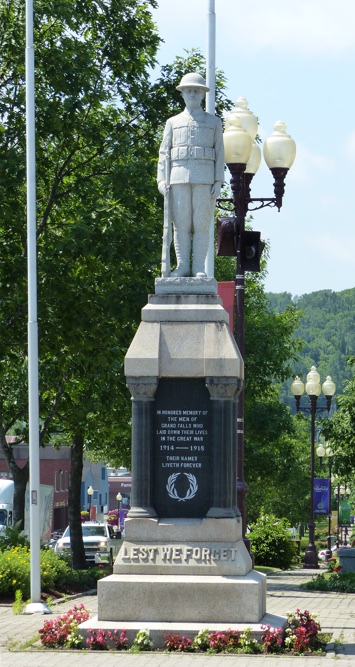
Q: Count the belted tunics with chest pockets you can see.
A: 1